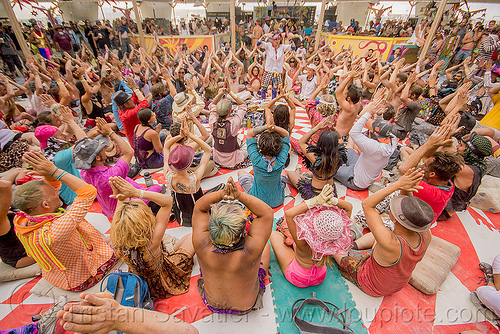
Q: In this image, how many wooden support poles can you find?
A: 5